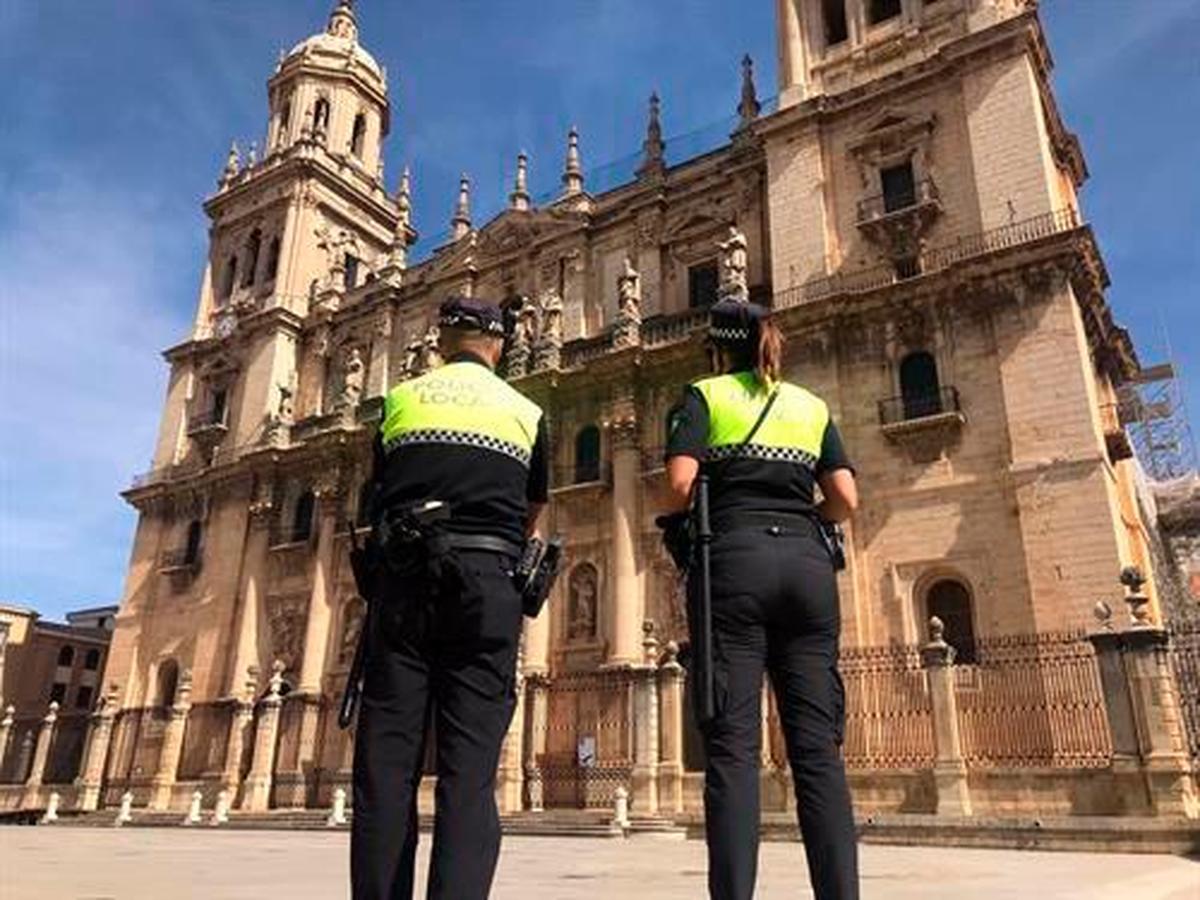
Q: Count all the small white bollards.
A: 6